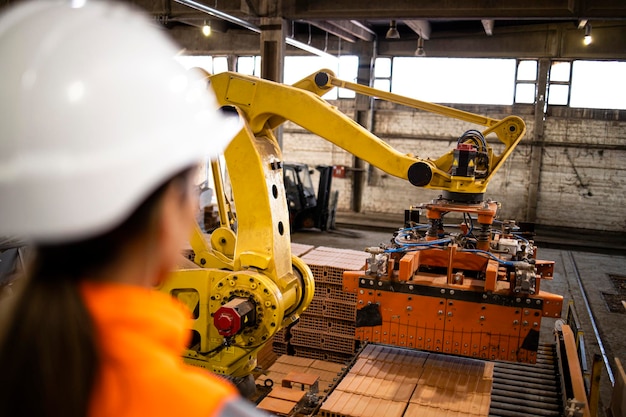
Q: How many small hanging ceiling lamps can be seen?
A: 4